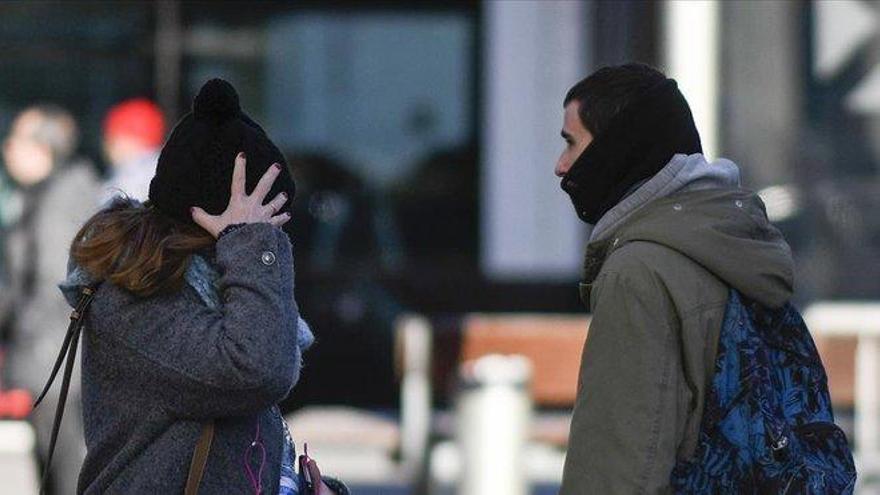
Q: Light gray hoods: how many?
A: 1